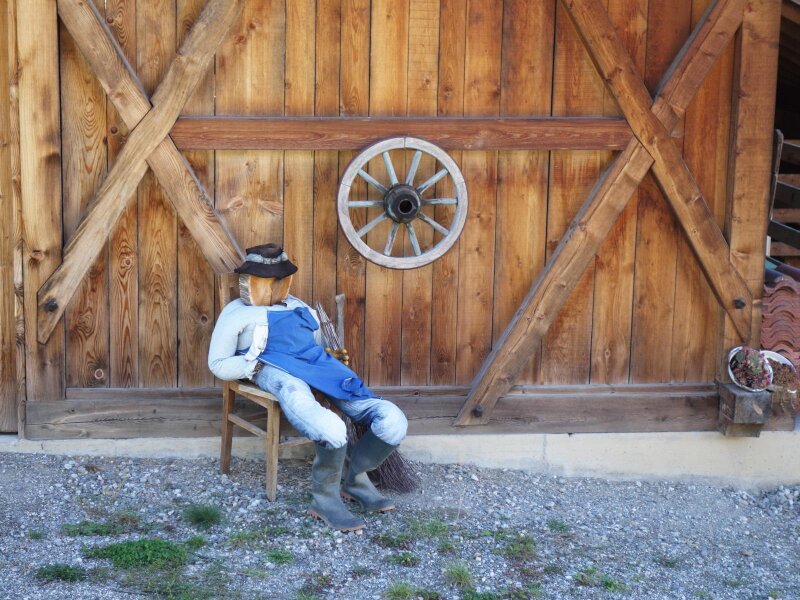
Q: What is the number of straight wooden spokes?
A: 10